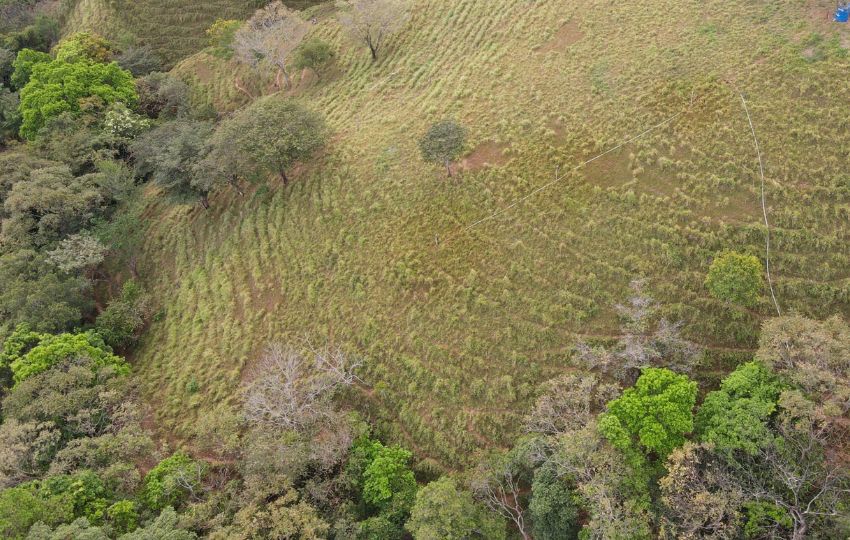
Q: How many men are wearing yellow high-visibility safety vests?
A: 0